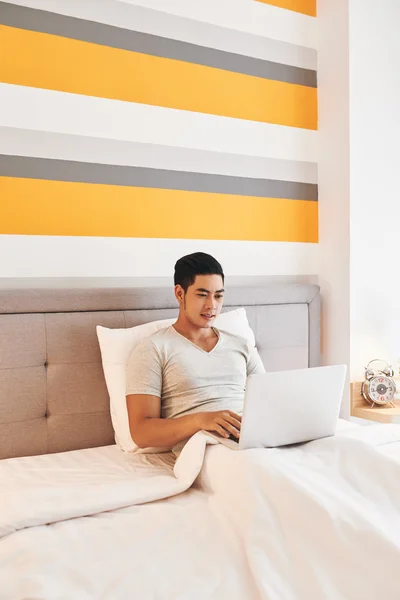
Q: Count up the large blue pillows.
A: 0